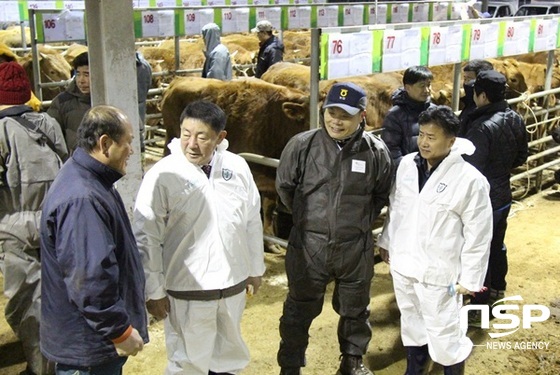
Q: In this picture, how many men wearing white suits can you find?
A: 2